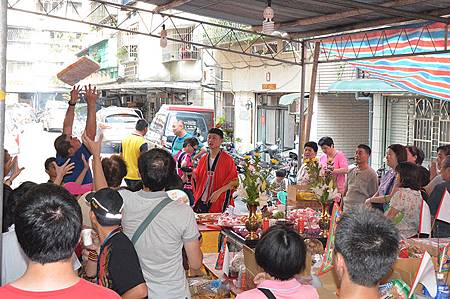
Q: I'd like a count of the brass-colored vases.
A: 2